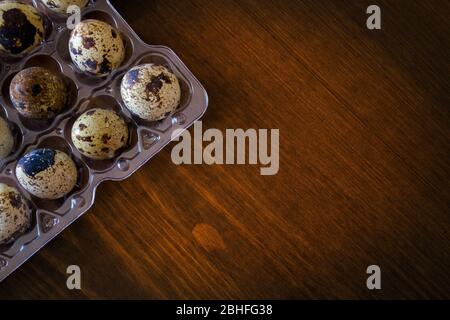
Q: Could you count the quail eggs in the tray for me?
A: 9